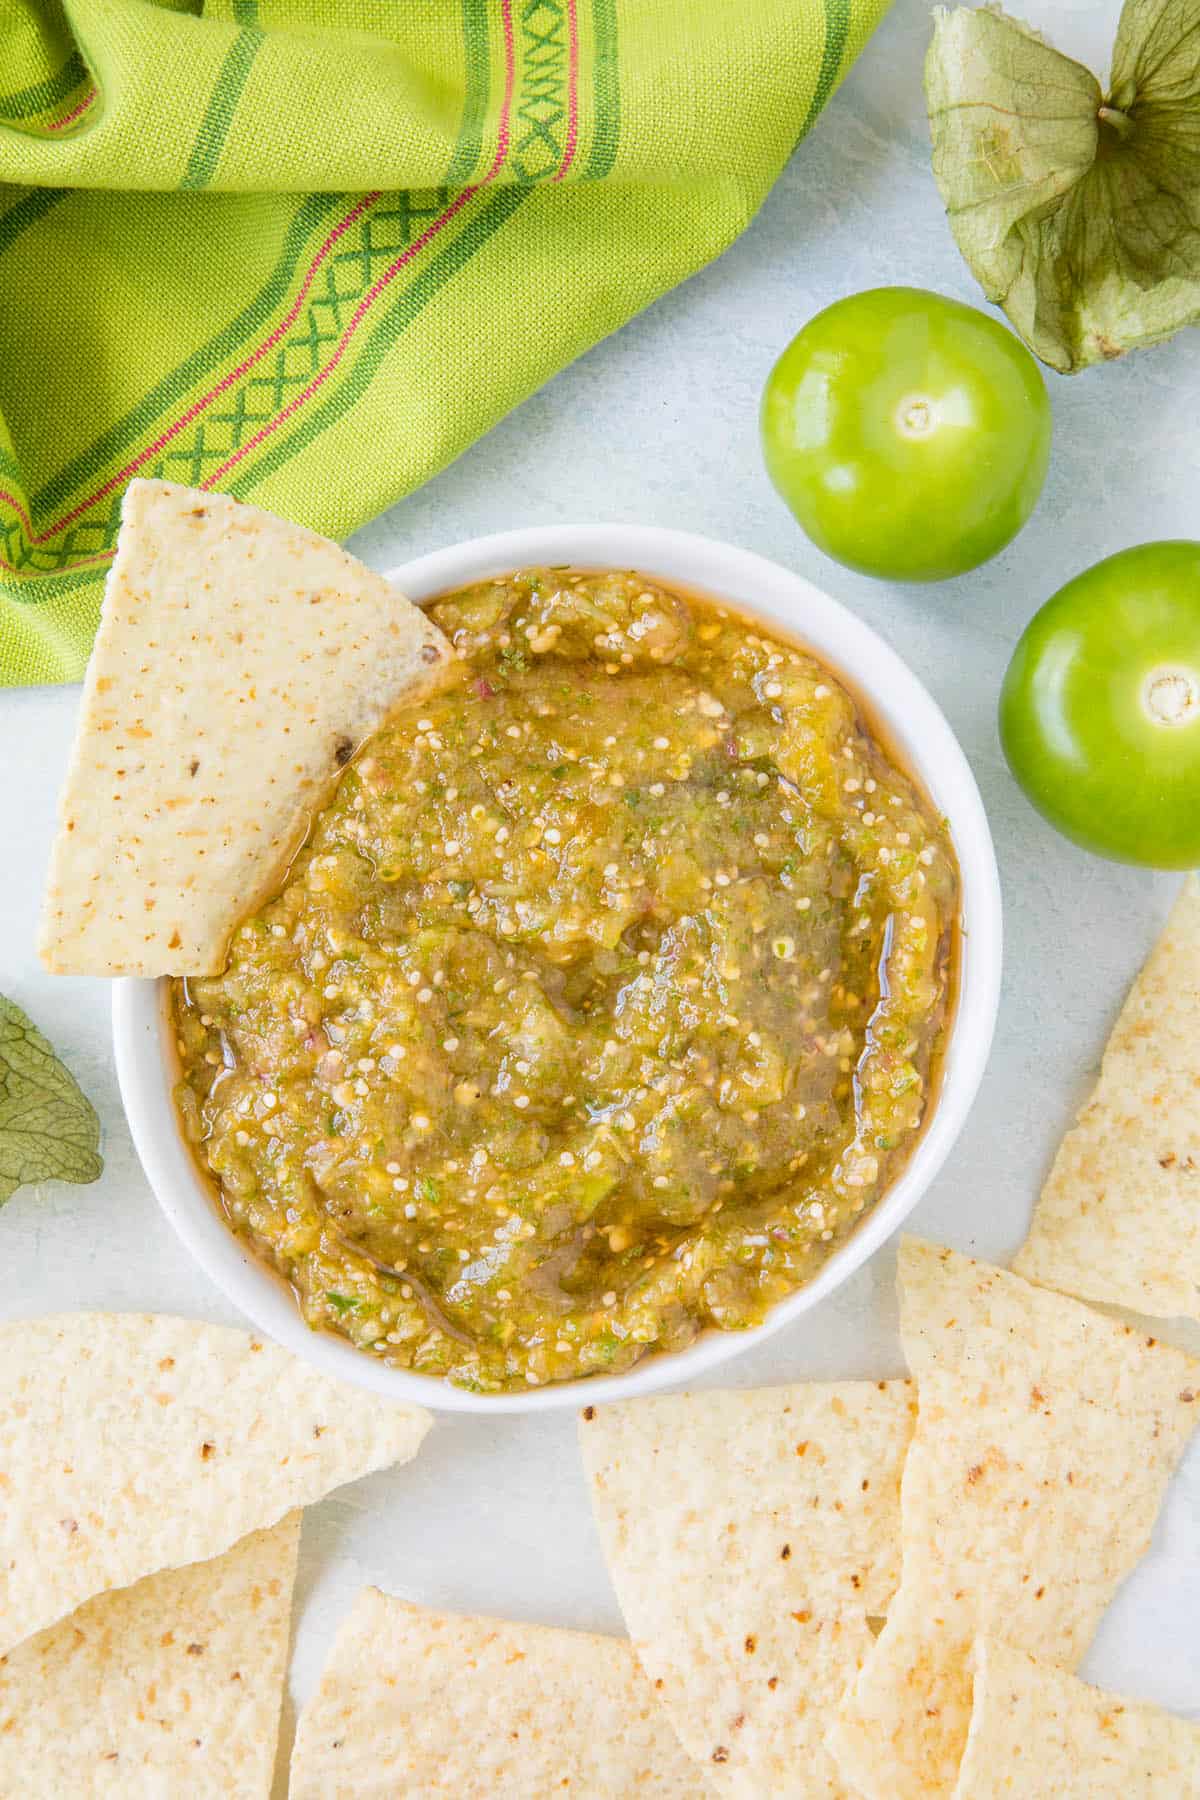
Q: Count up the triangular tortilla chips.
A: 8